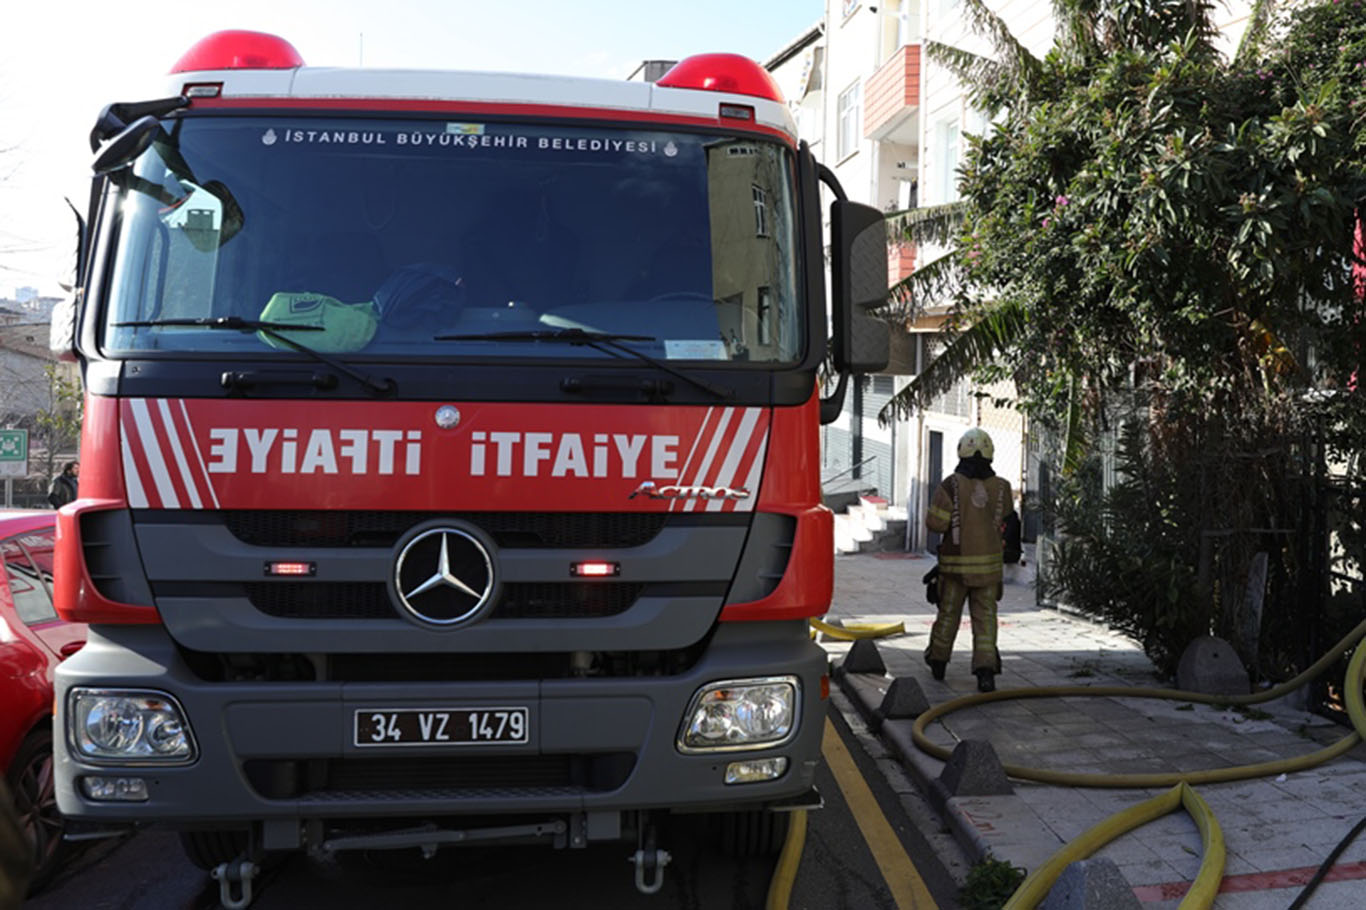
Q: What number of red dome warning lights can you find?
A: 2